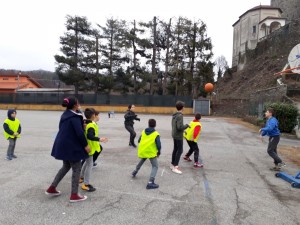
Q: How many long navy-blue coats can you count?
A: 1